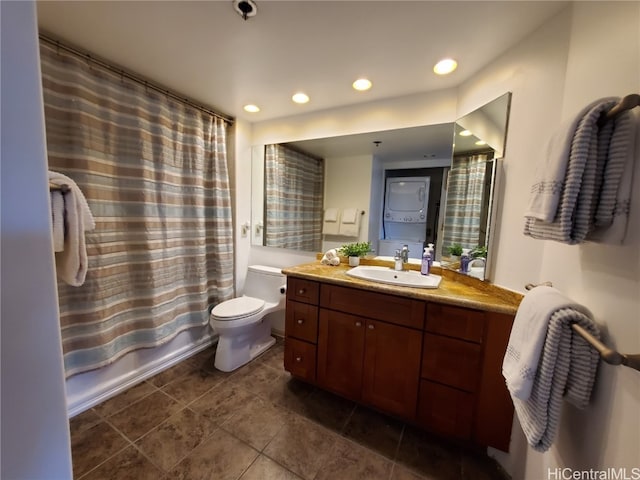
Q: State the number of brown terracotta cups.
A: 0